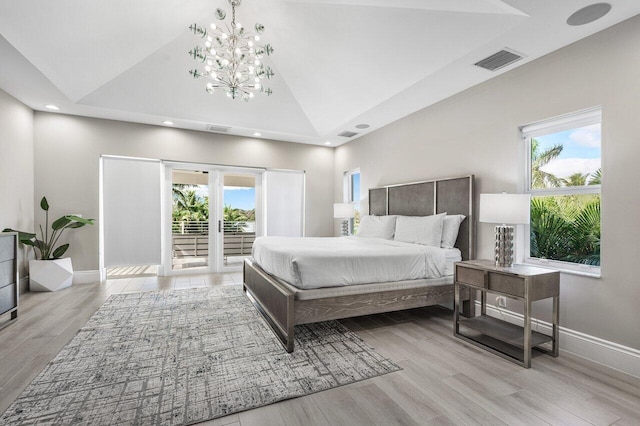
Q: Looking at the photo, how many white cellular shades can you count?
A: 2